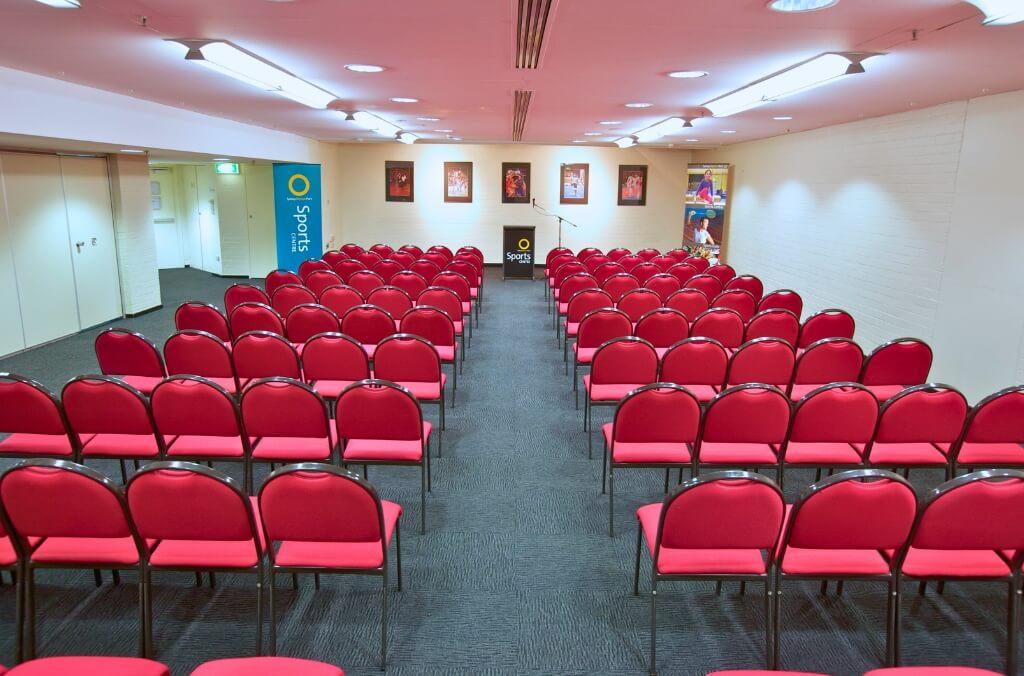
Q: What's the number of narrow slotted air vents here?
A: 2